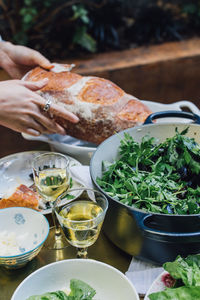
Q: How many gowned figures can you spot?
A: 0